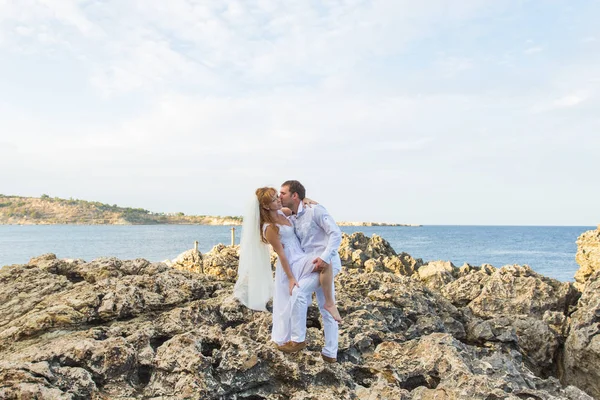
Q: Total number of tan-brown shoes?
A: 2